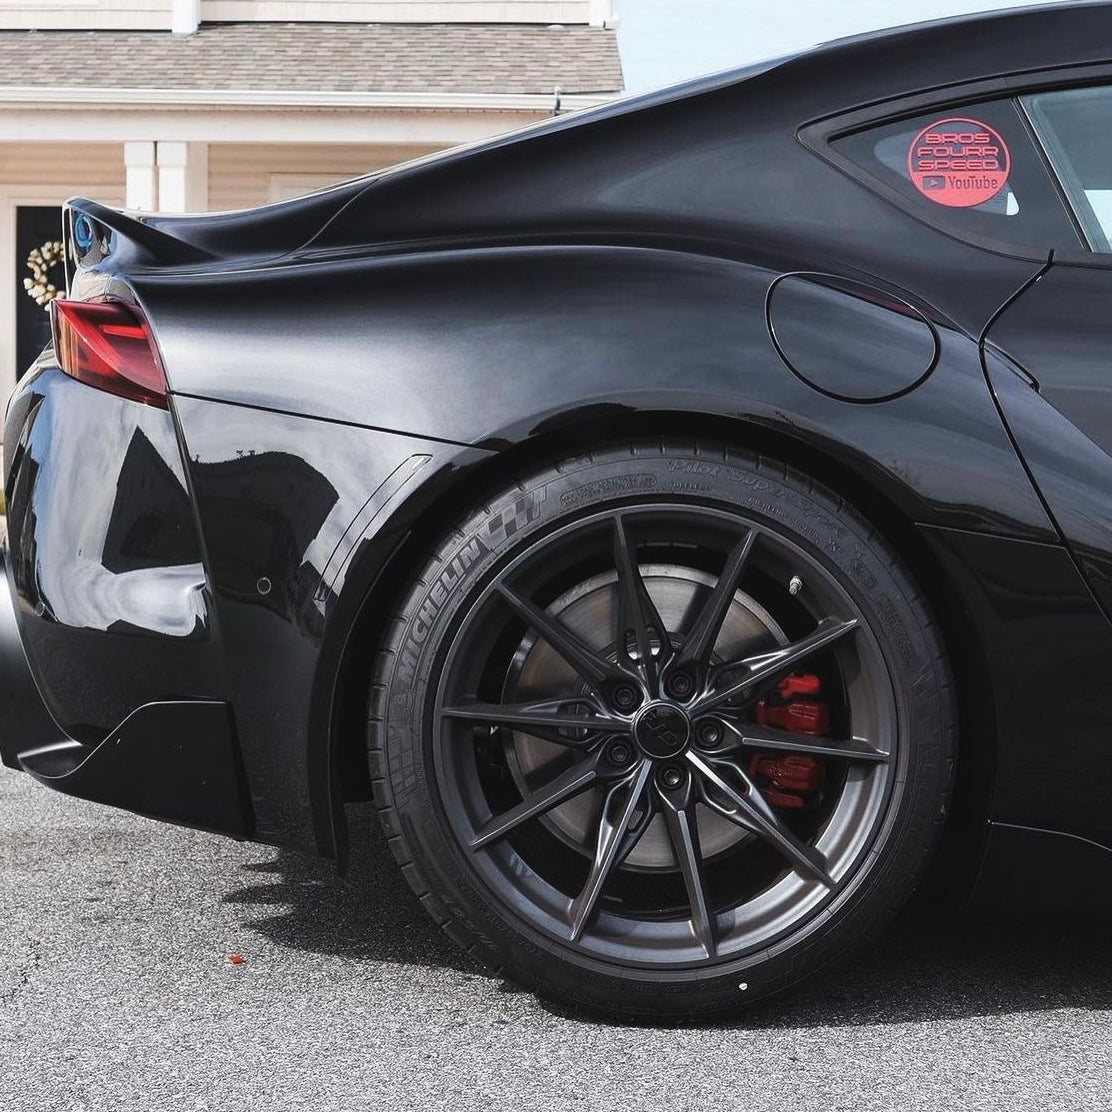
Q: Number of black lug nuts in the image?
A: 5